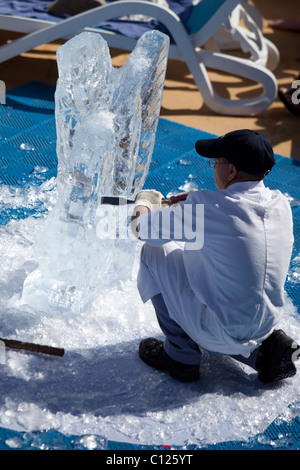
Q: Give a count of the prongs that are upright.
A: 2